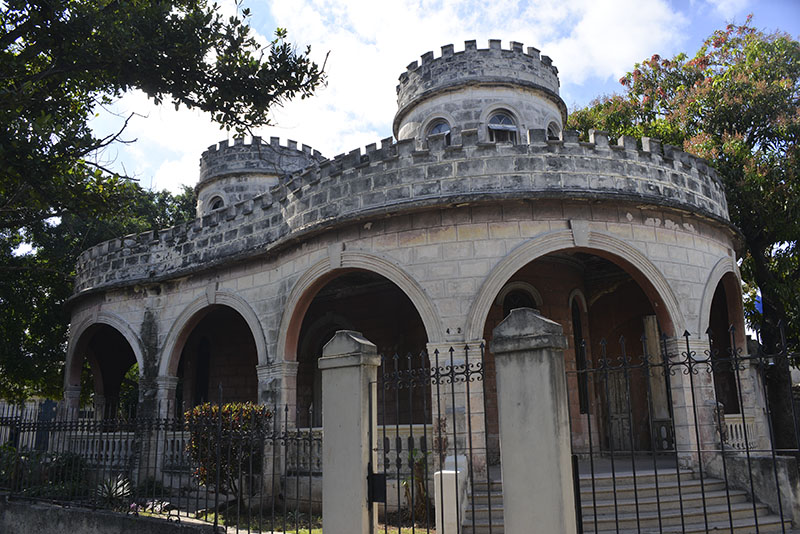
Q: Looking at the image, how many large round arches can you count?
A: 5